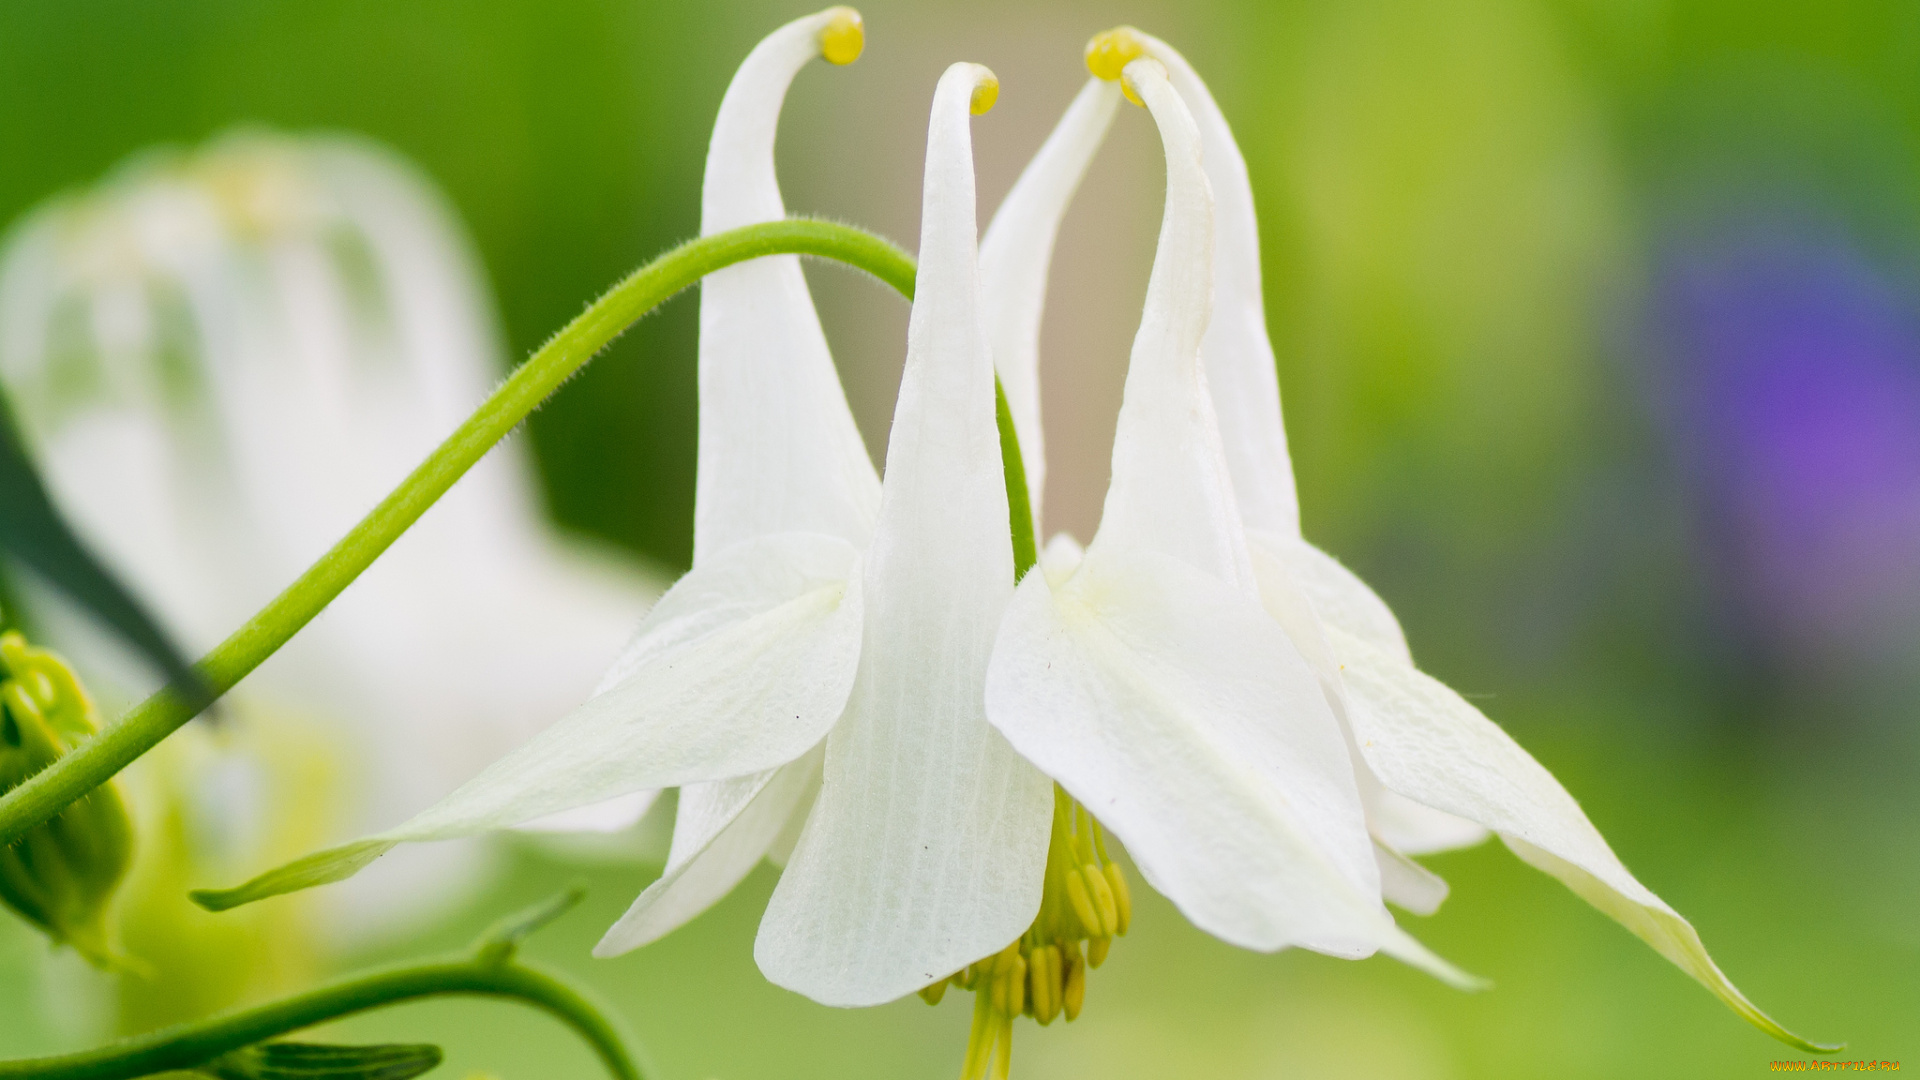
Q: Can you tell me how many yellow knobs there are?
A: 4